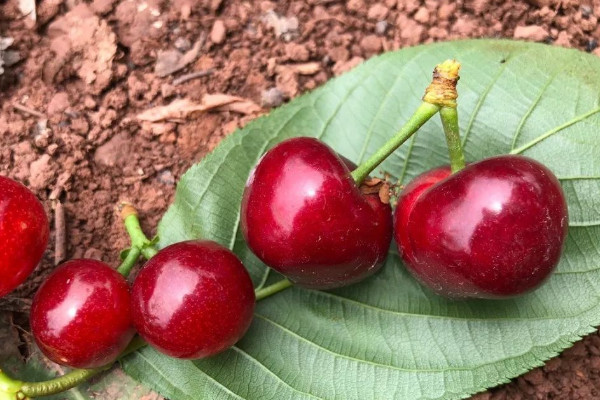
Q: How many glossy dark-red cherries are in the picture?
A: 5